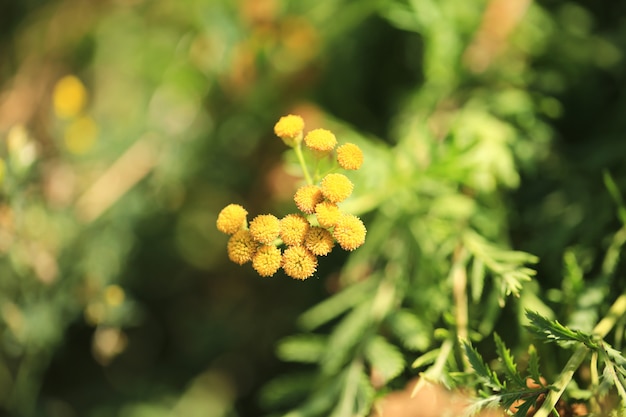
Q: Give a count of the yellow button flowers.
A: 14